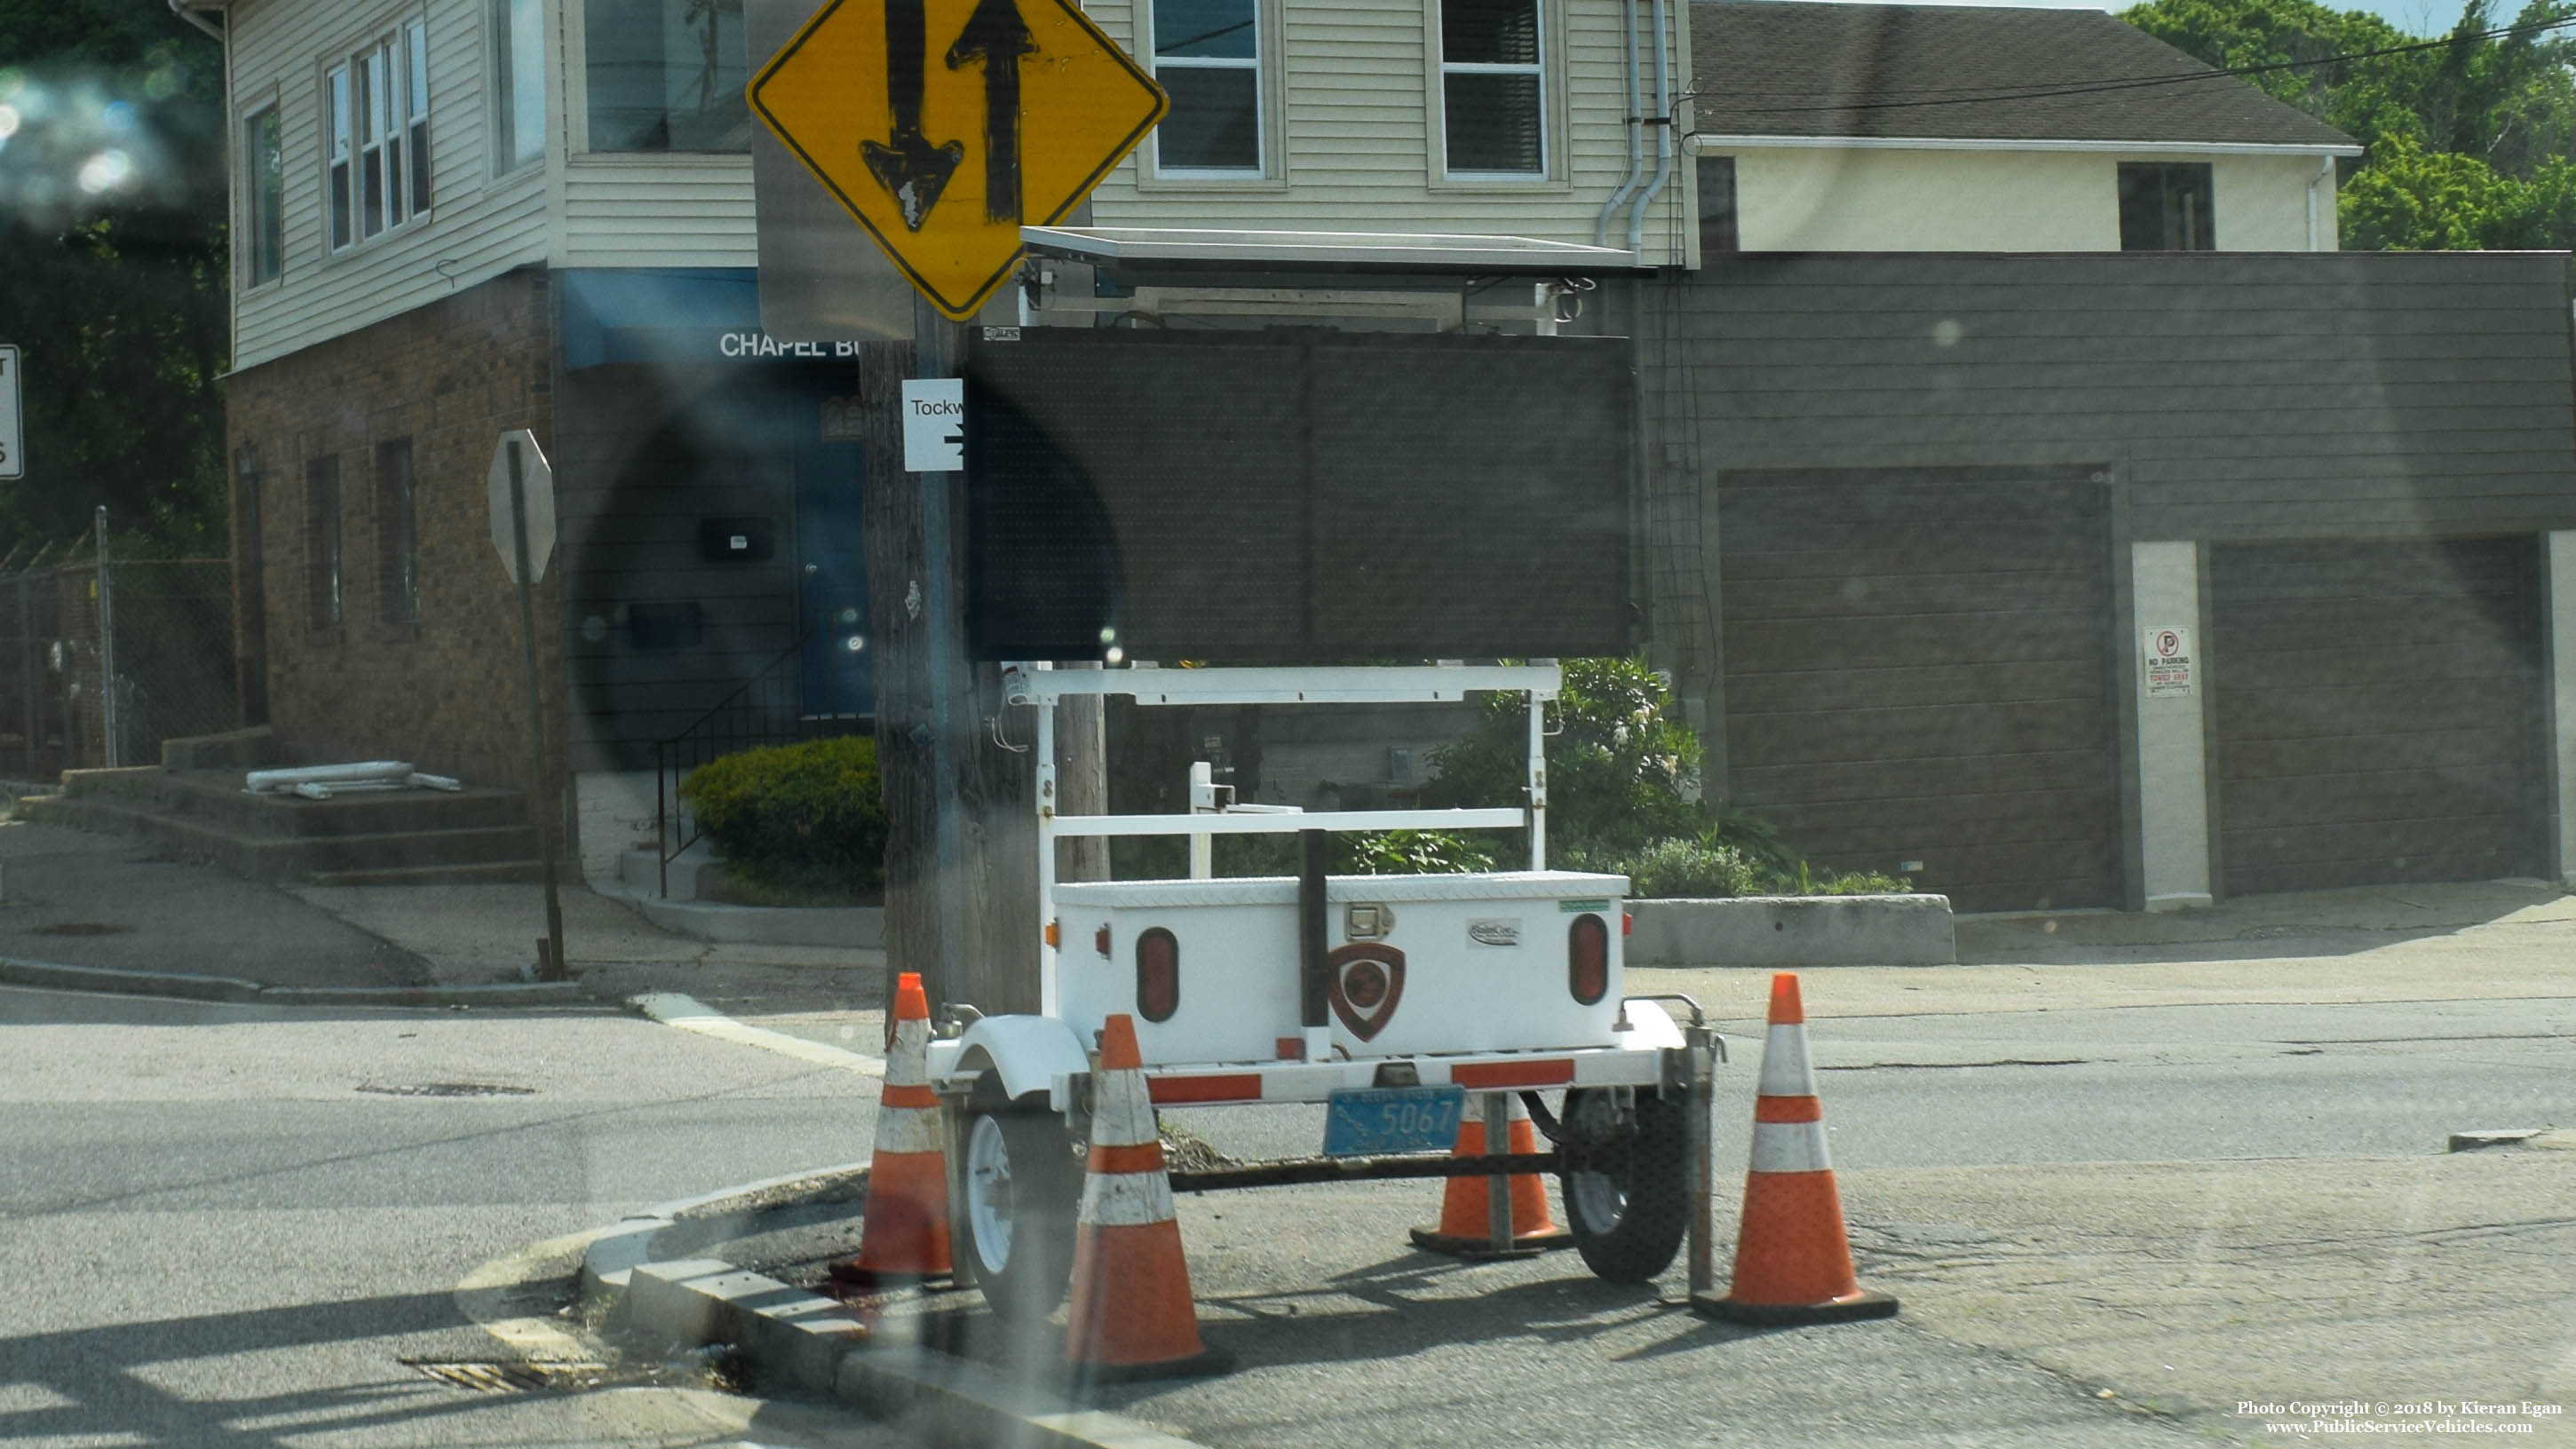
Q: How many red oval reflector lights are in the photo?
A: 2